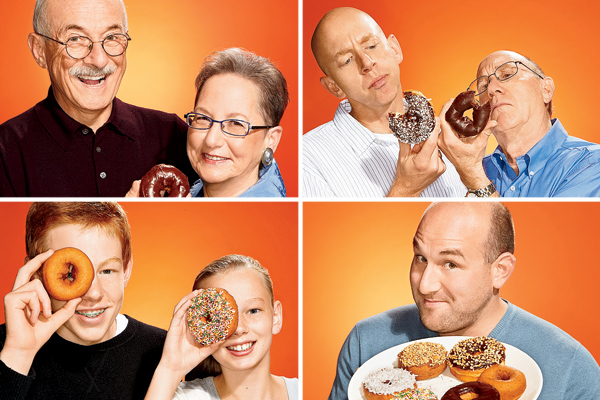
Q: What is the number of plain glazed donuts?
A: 2